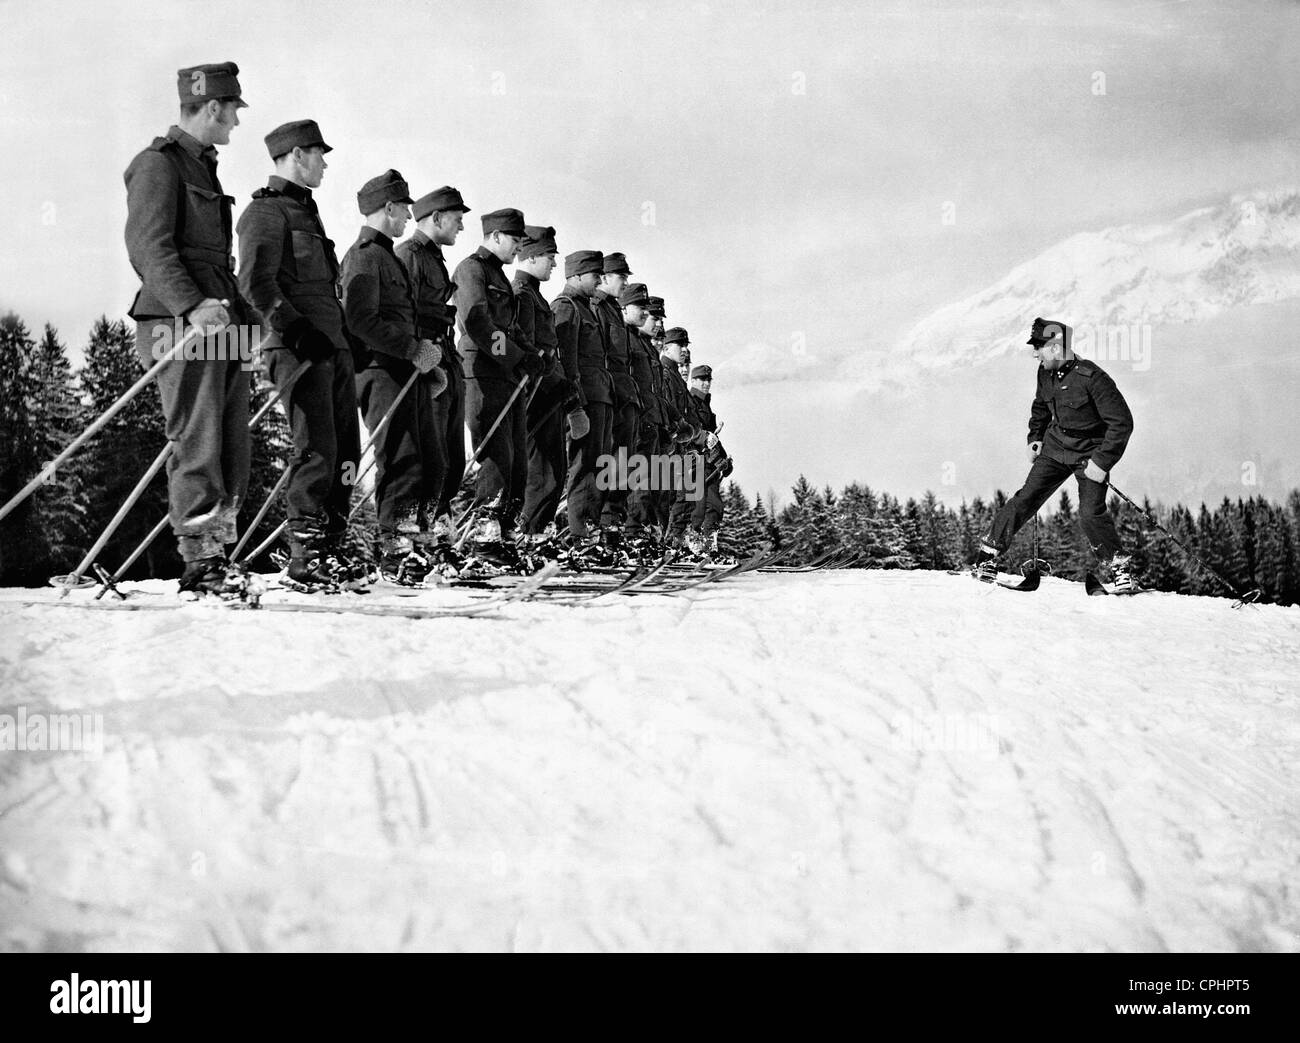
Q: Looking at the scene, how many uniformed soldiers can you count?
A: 15